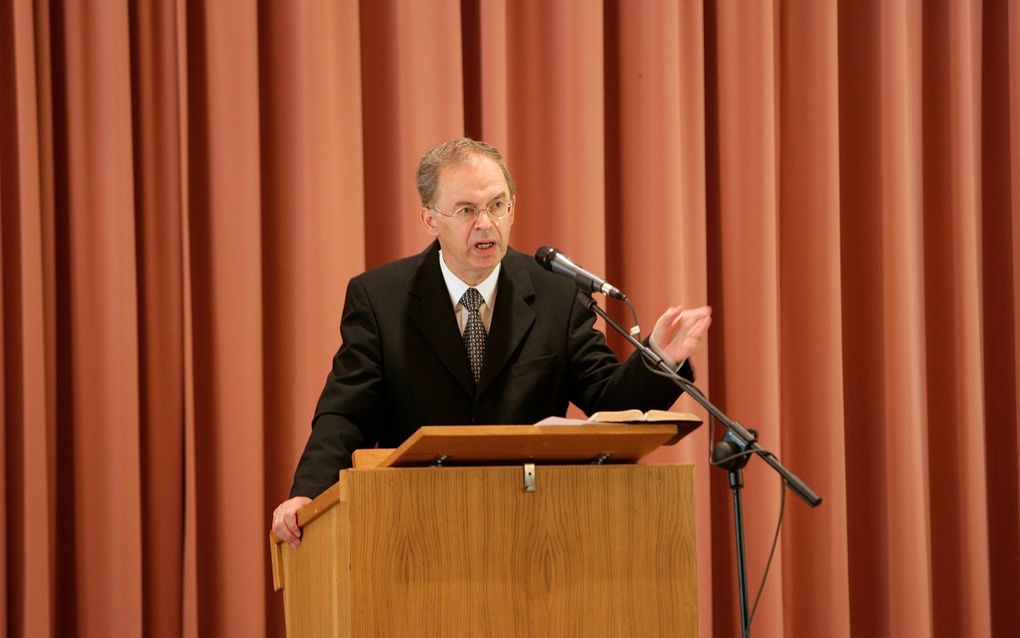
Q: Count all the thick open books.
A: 1